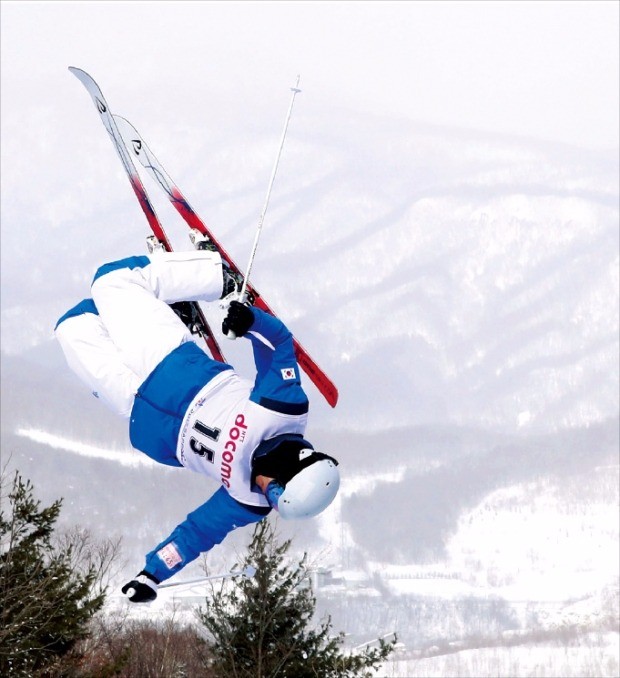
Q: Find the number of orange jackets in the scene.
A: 0